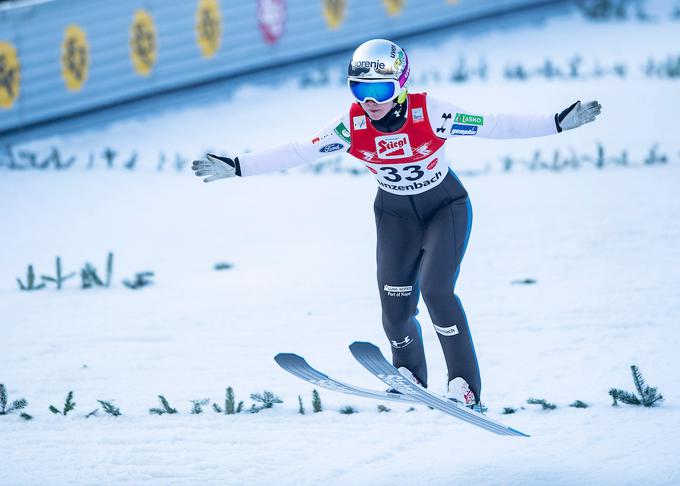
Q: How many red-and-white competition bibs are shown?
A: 1